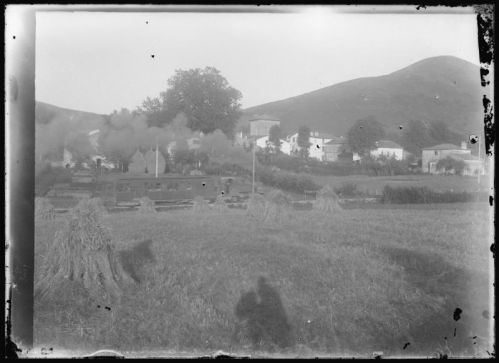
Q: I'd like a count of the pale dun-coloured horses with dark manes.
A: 0